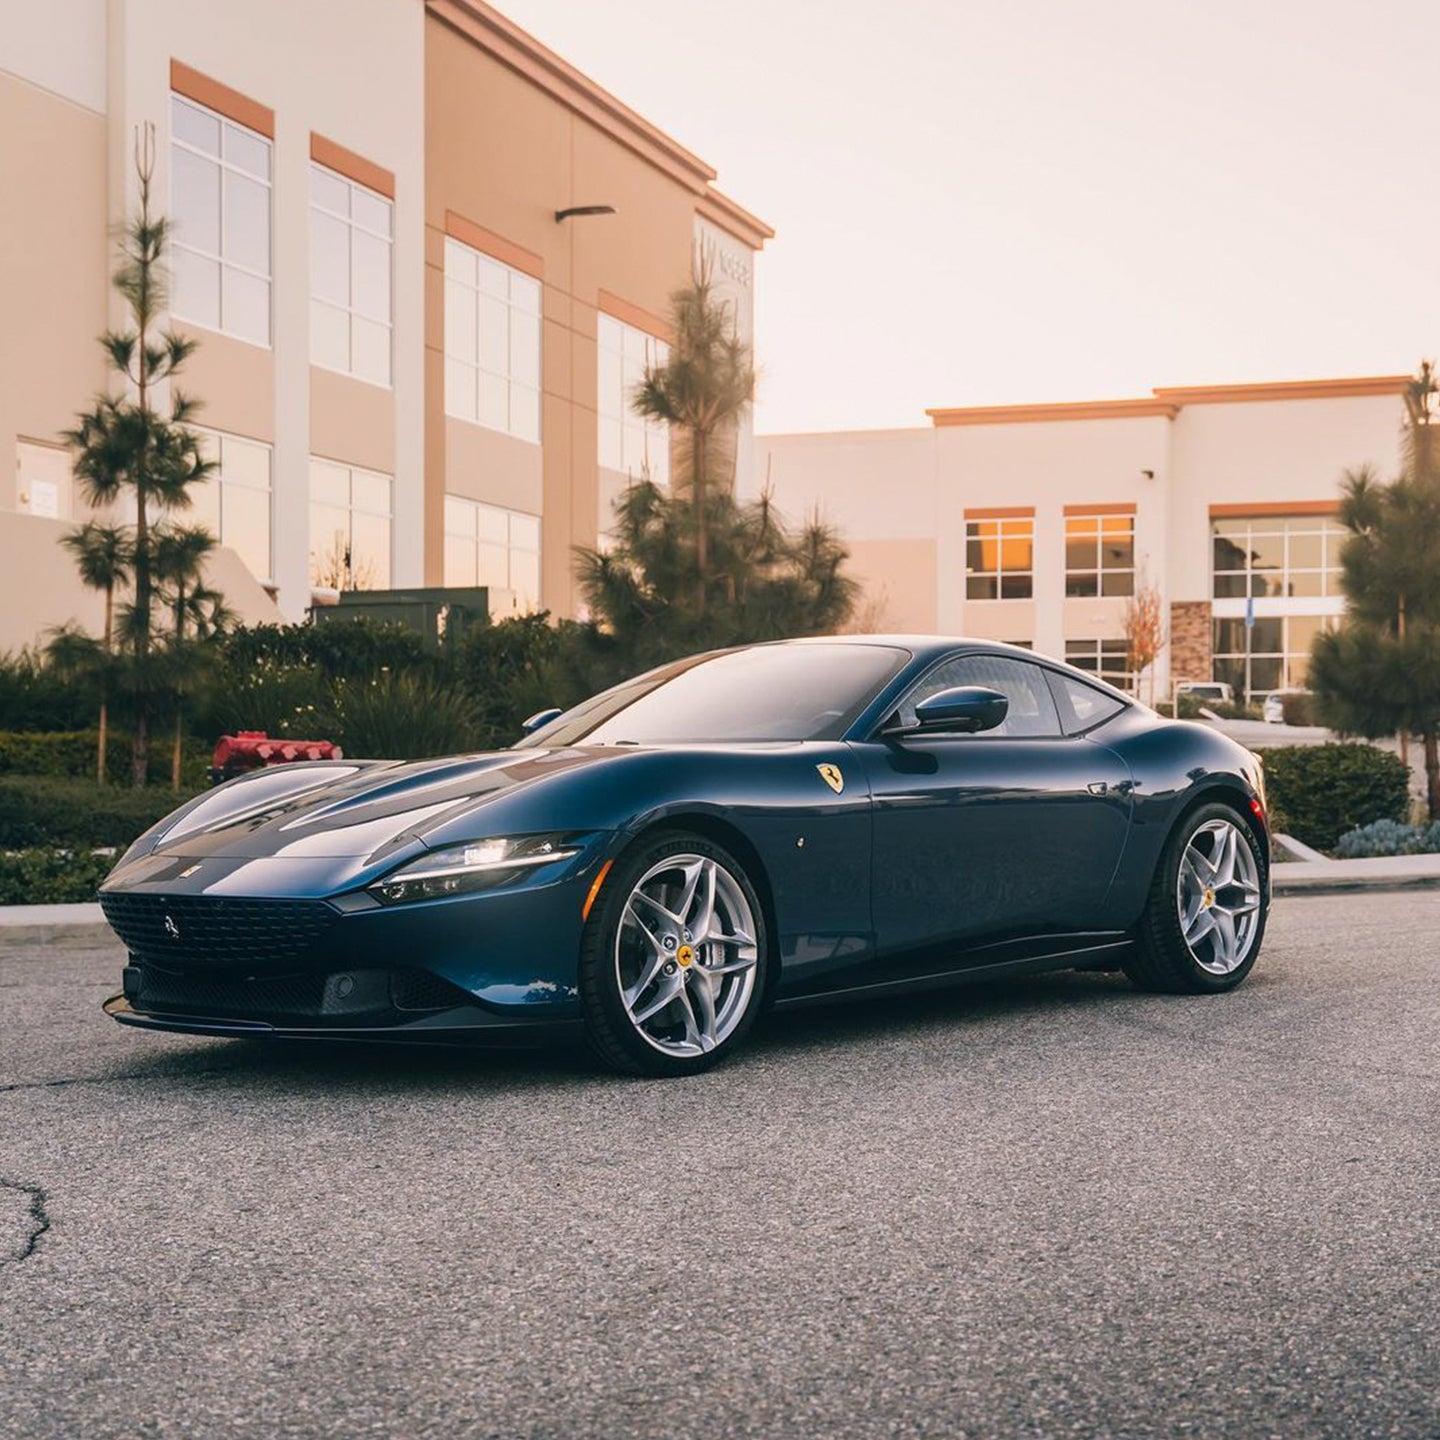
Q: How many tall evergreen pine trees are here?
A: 3